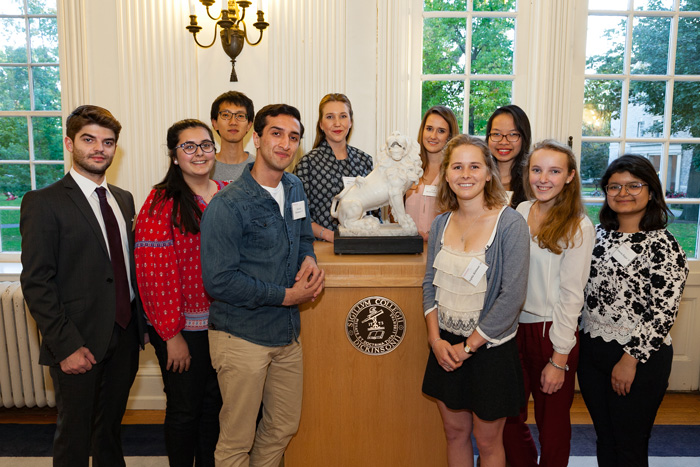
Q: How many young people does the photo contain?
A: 10